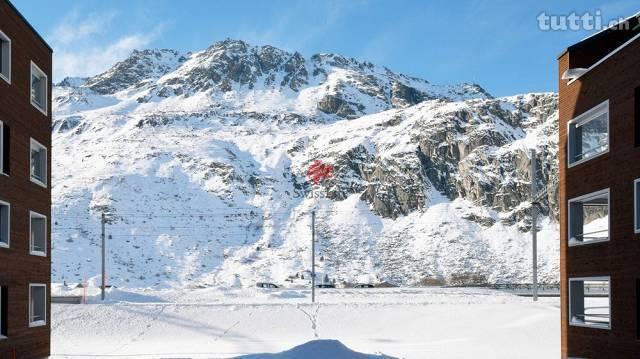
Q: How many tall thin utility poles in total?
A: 3